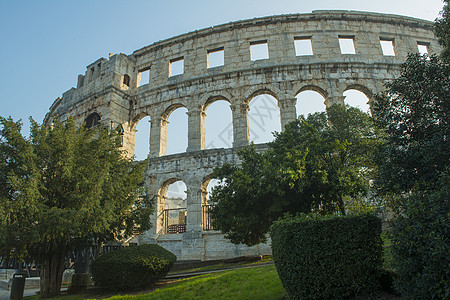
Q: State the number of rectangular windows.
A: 8